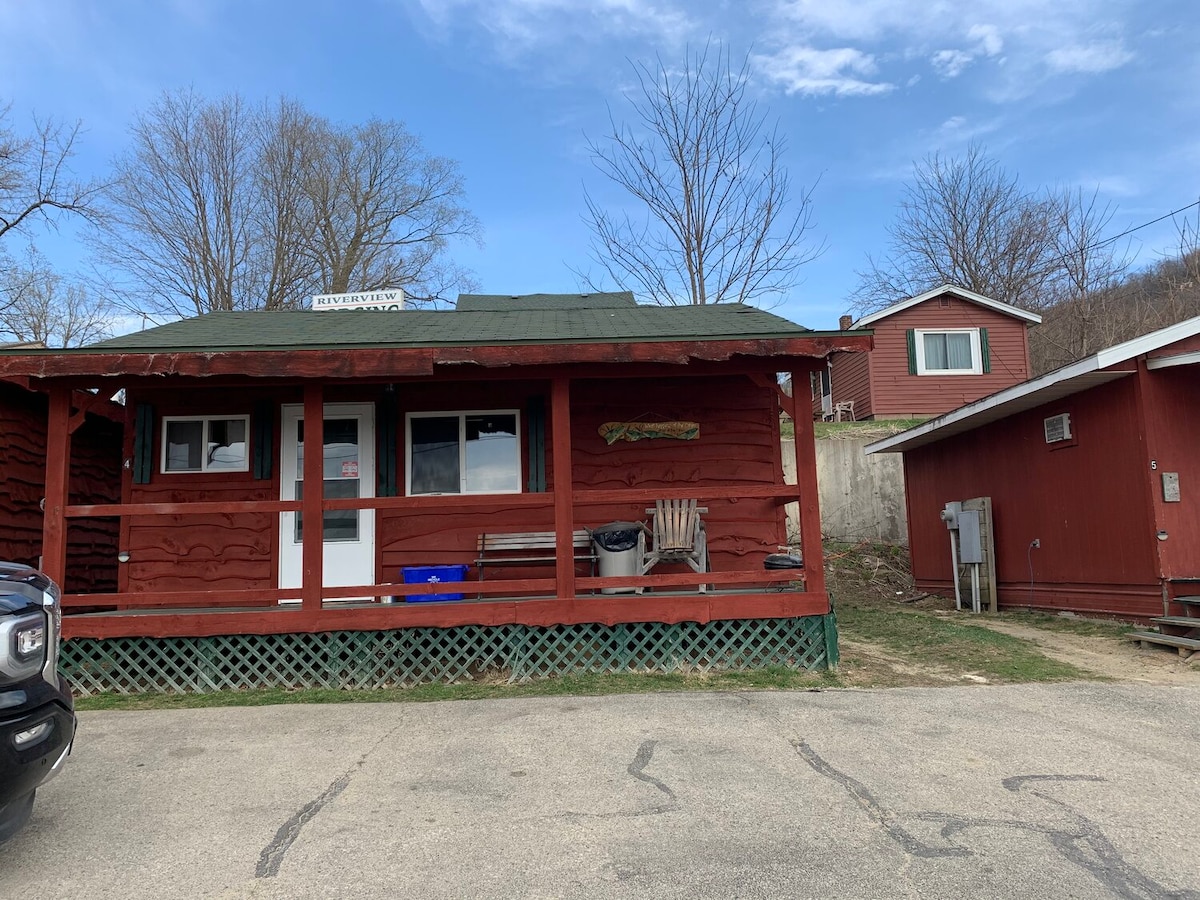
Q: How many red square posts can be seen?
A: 4